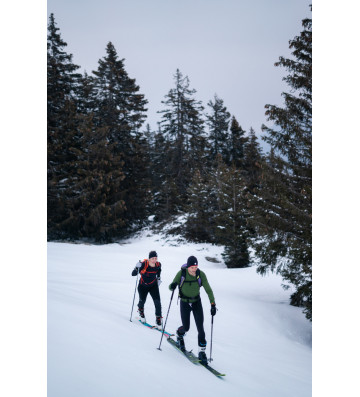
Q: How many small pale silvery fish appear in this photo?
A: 0